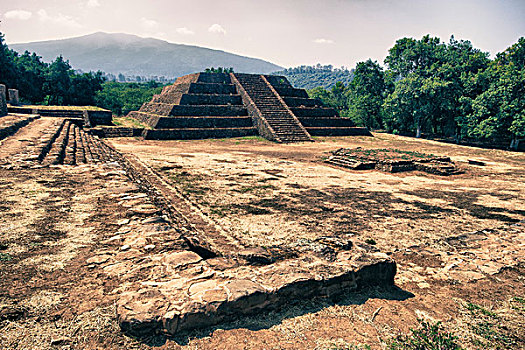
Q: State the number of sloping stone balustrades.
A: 2